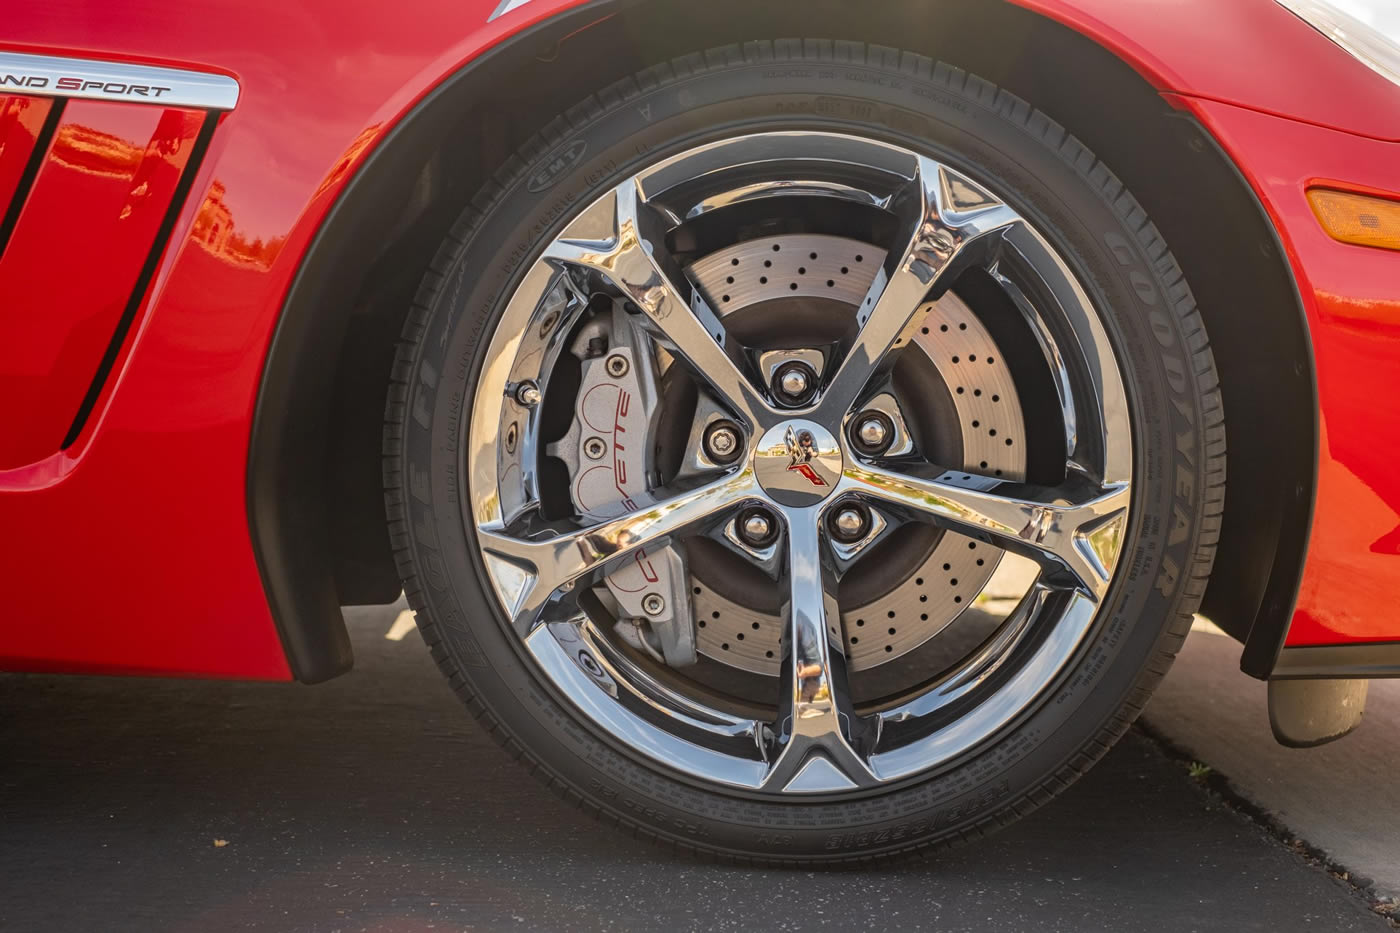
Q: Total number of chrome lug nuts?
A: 5